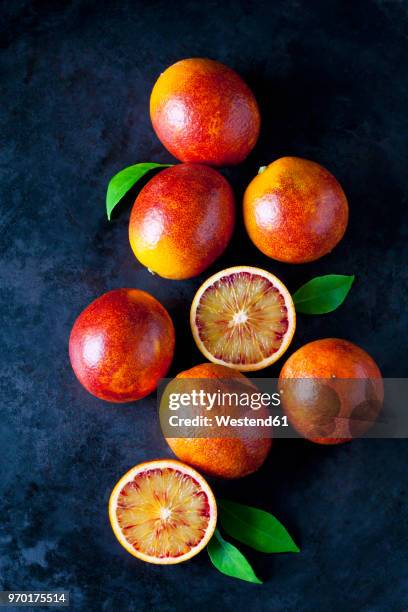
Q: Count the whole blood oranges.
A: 6